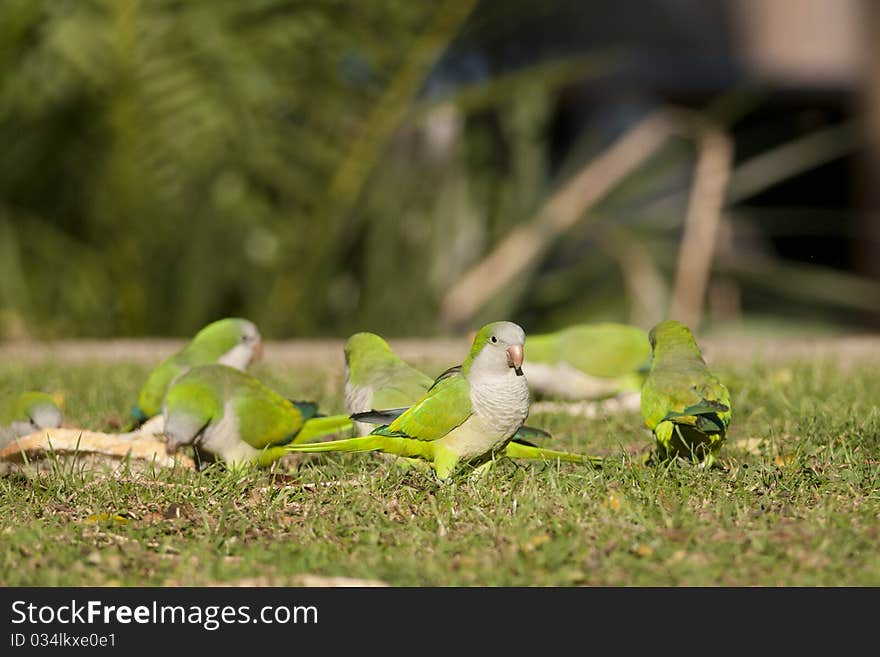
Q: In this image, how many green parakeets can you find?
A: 7